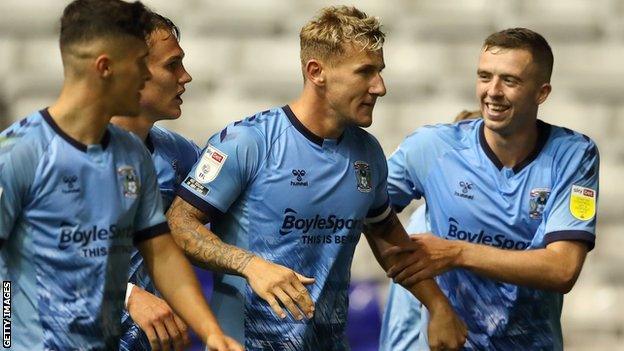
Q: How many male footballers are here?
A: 4